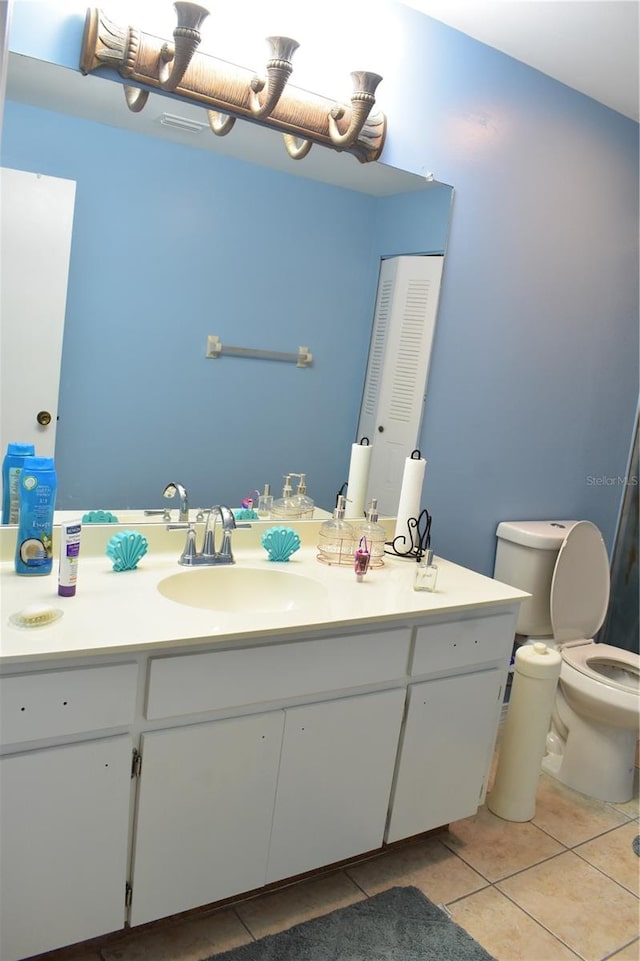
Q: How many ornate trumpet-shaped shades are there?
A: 3